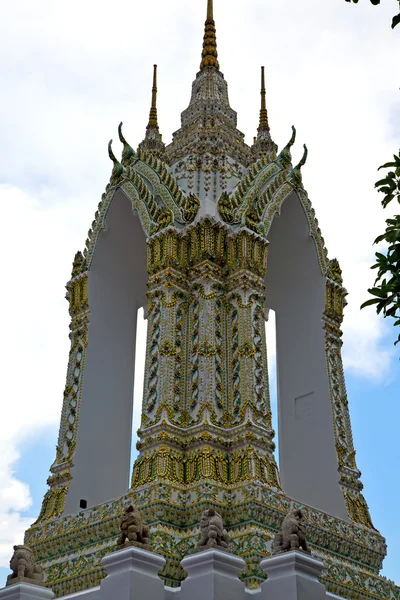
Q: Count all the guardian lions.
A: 4